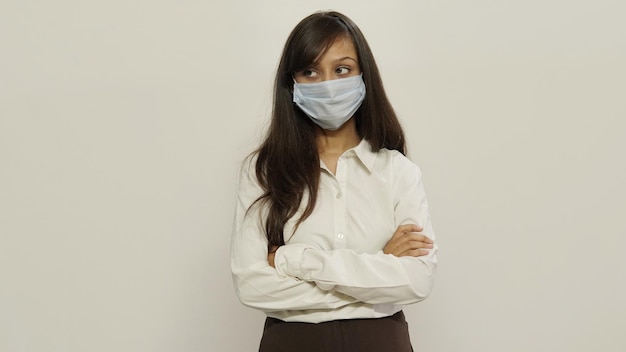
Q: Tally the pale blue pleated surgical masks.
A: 1